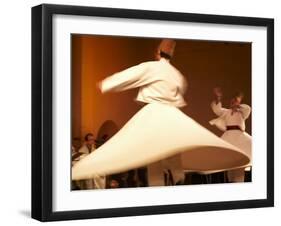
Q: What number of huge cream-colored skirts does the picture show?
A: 2